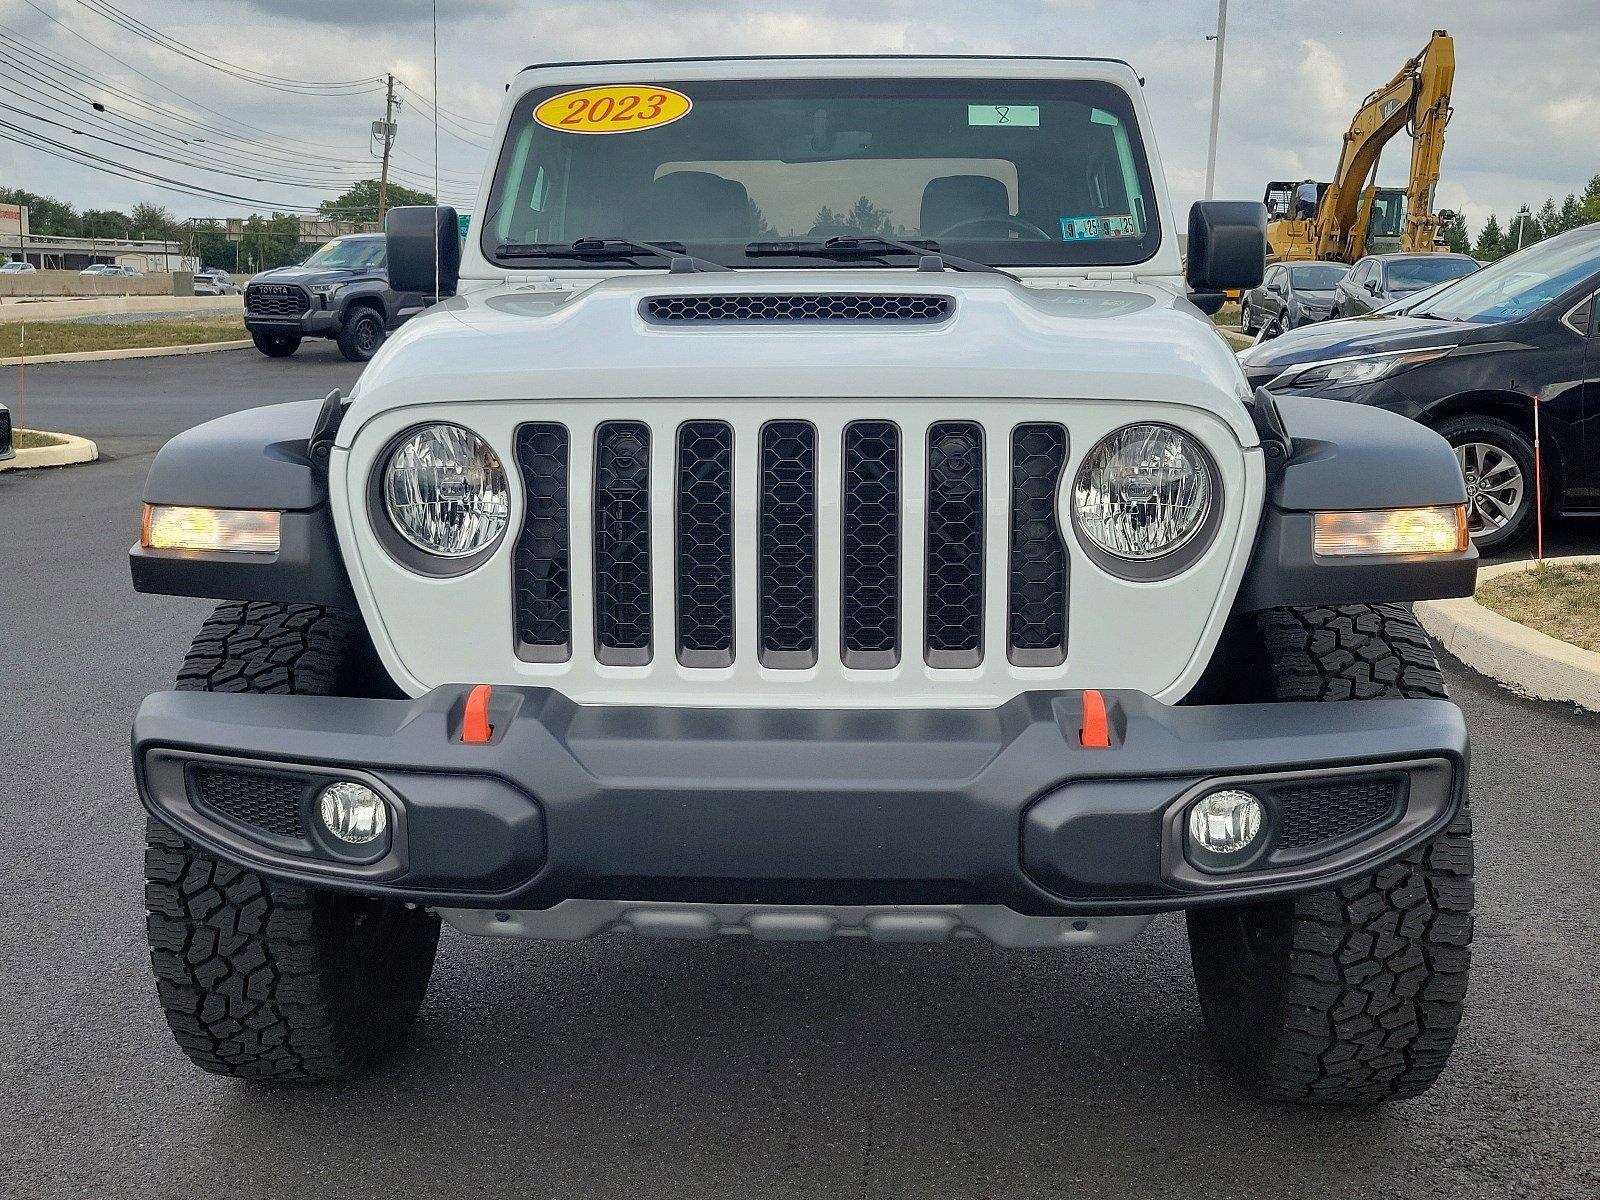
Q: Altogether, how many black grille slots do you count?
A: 7